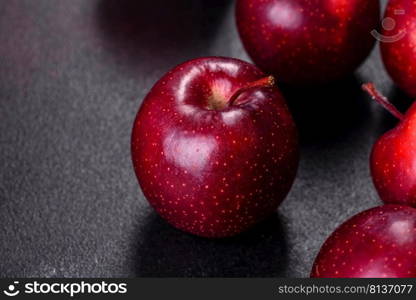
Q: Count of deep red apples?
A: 5